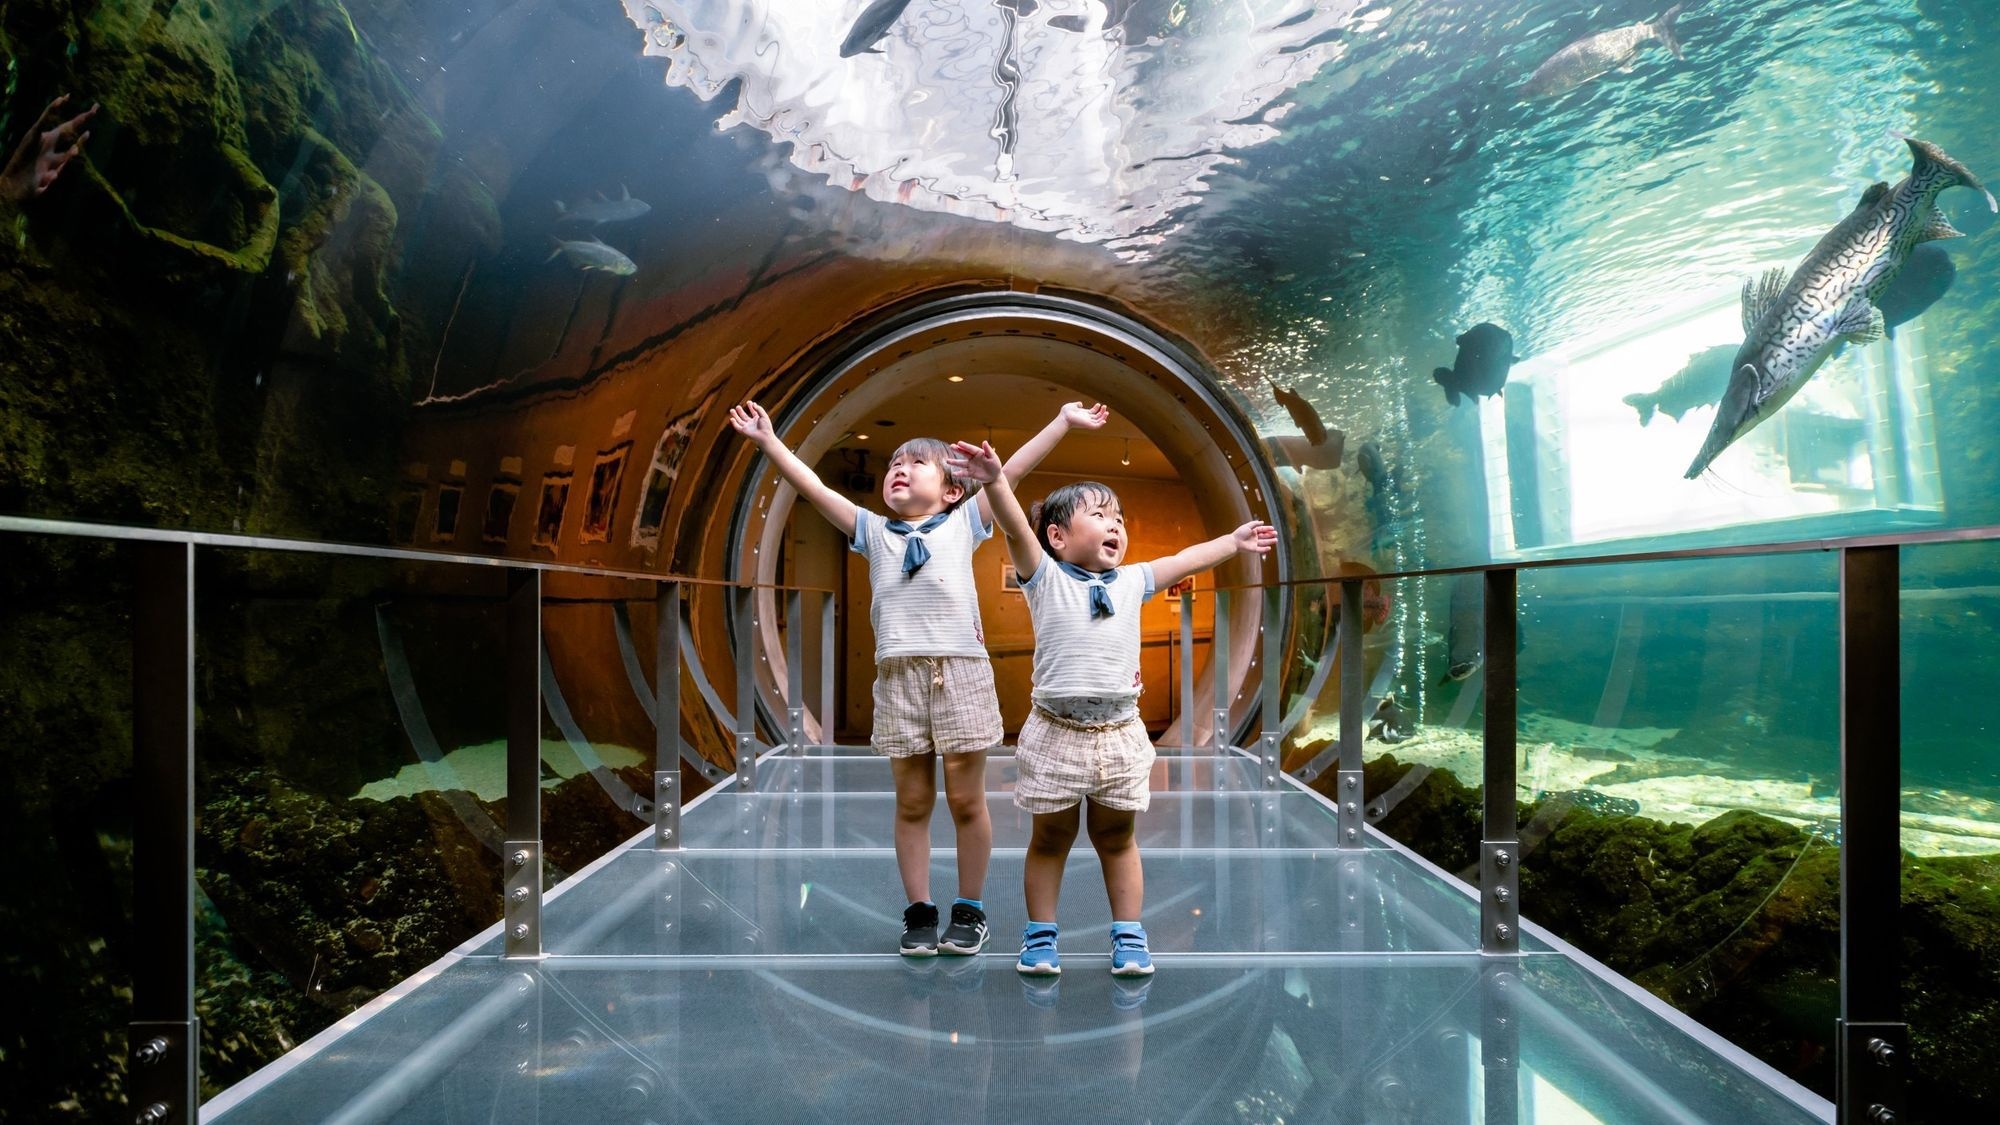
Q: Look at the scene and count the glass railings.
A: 2